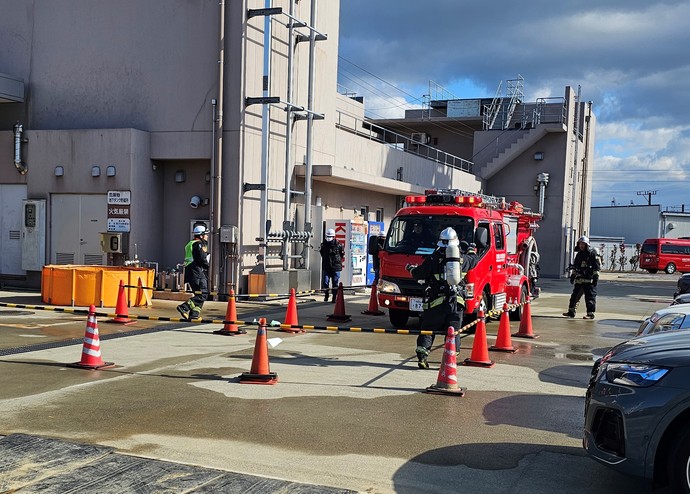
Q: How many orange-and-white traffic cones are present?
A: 2